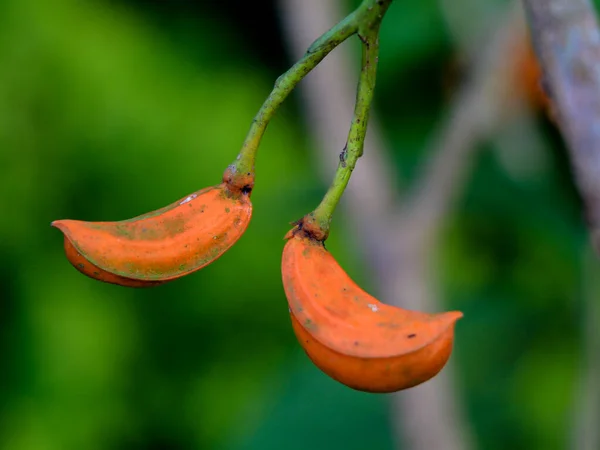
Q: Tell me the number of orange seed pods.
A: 2